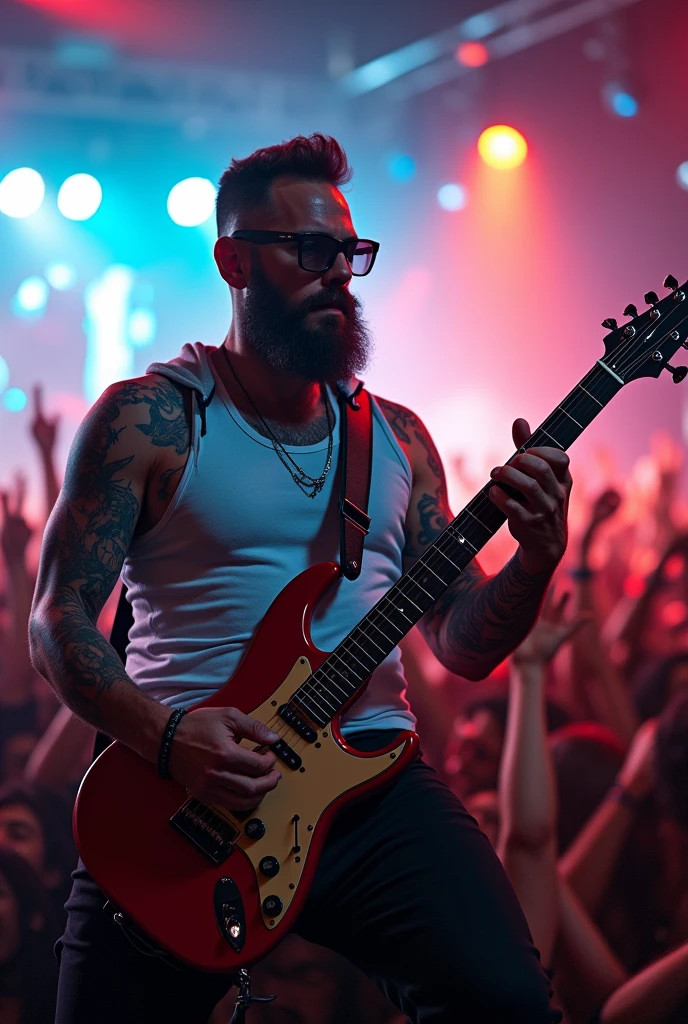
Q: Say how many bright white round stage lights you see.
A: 3